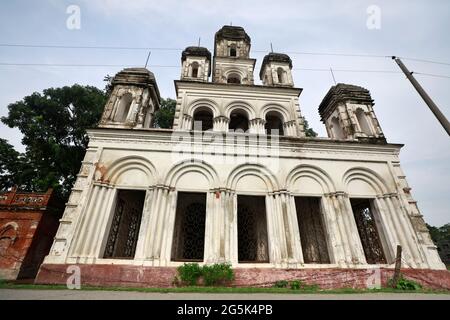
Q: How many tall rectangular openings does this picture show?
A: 5